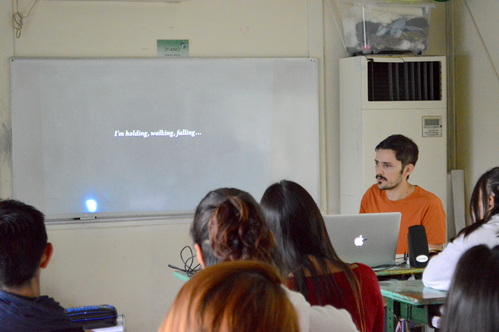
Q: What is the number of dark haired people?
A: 6